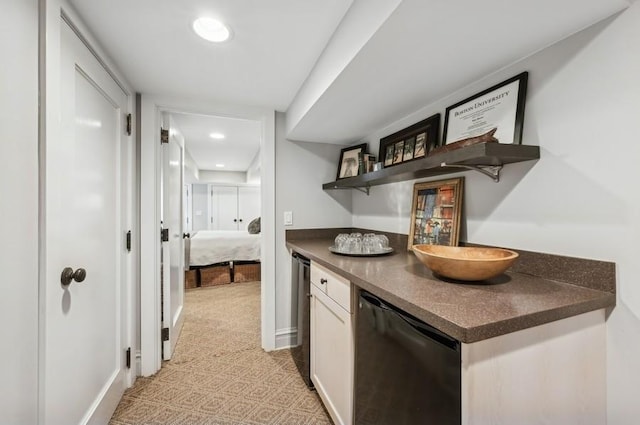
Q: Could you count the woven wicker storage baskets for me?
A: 3